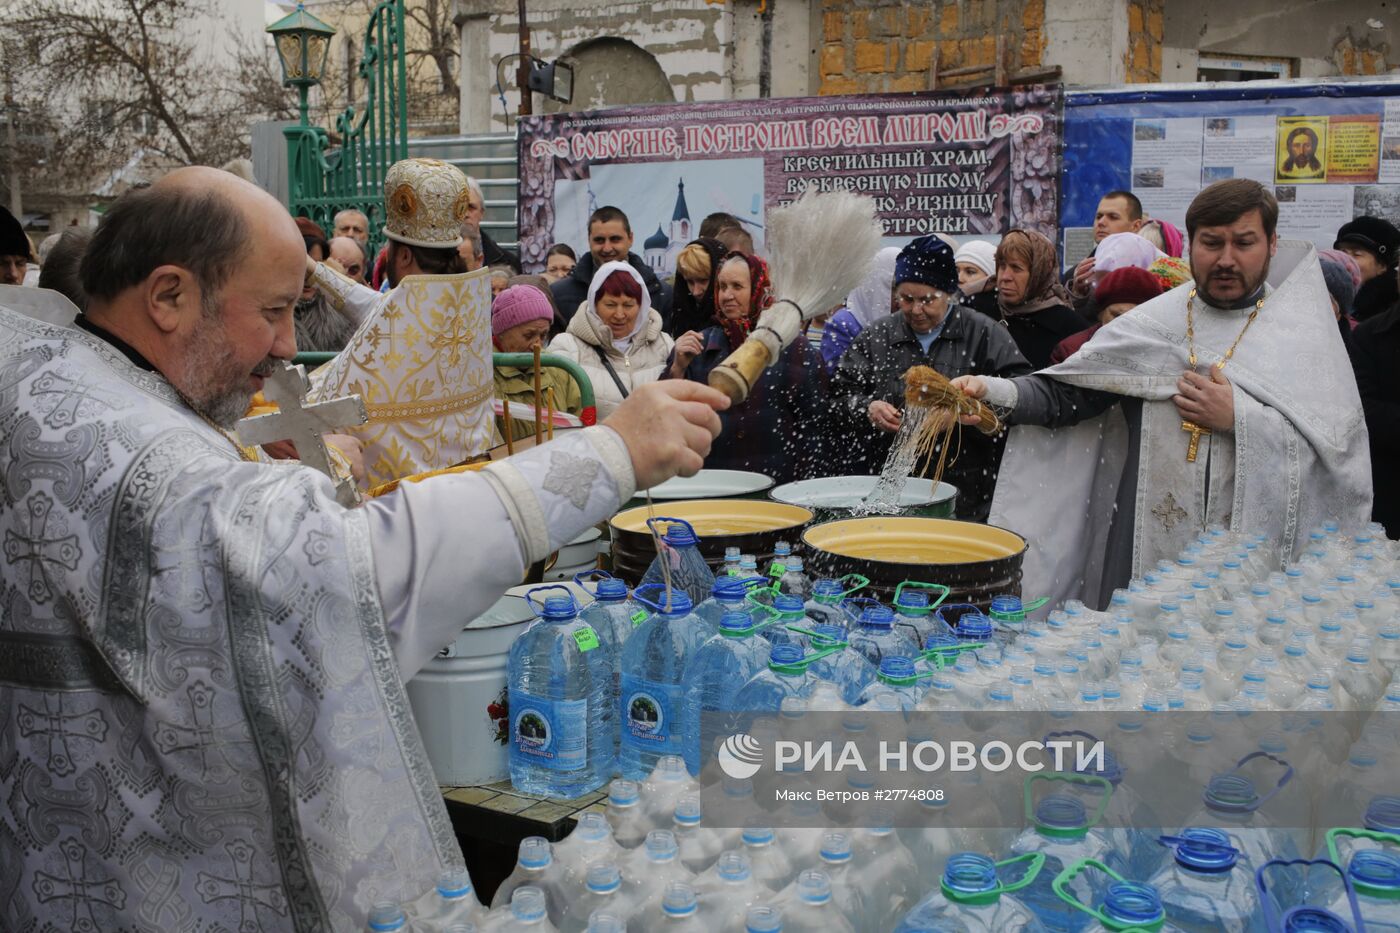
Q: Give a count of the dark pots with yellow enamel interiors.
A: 2